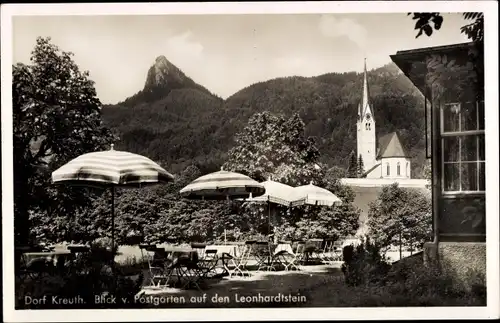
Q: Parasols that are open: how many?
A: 4